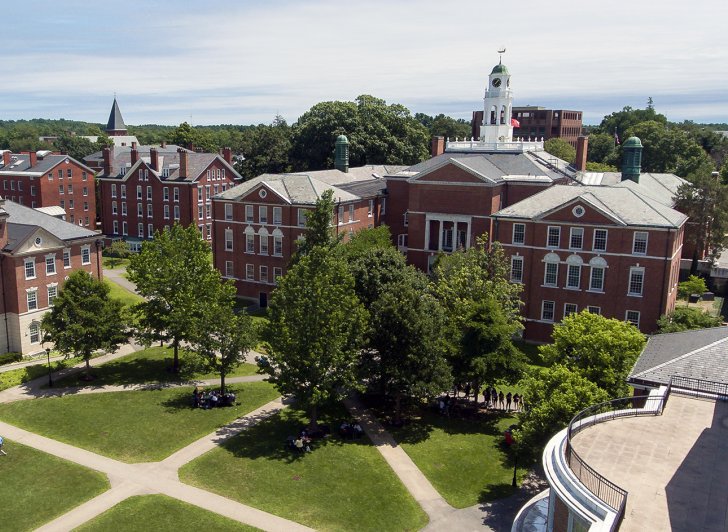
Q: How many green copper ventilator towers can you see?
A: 2